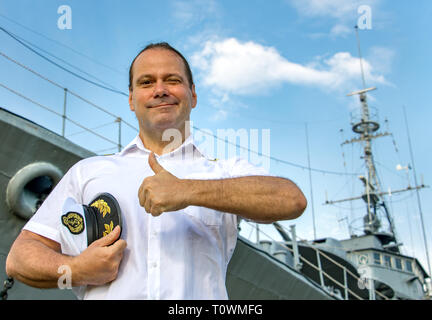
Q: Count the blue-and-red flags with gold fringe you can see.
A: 0